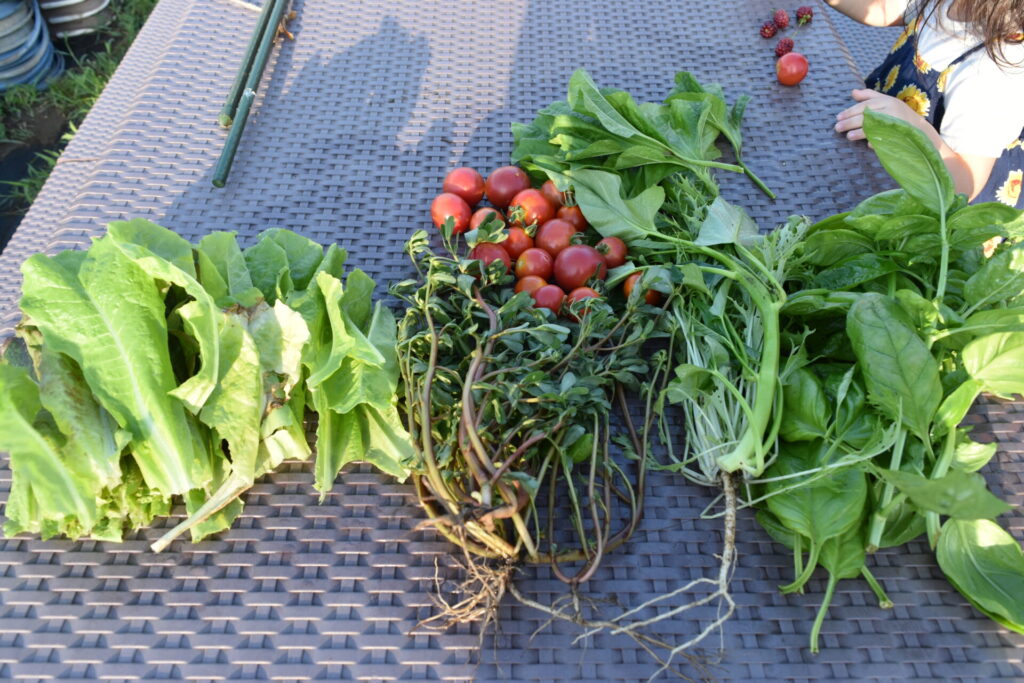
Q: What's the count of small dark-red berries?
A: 4